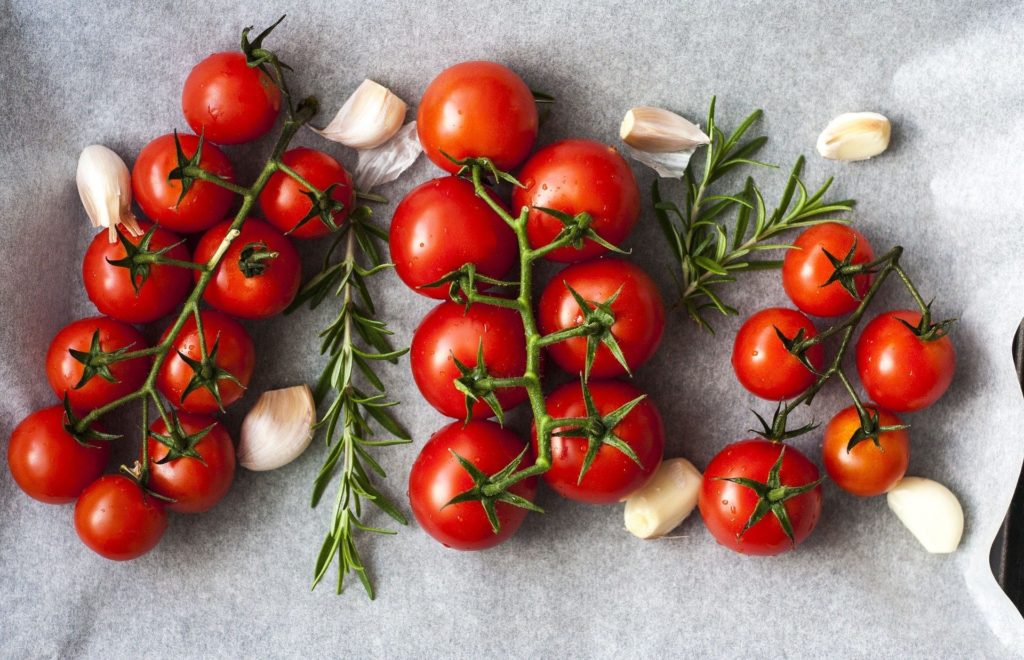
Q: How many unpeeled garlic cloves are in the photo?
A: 4